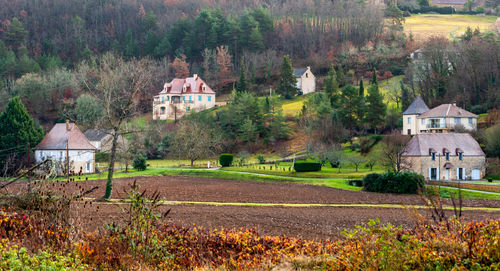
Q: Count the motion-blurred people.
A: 0